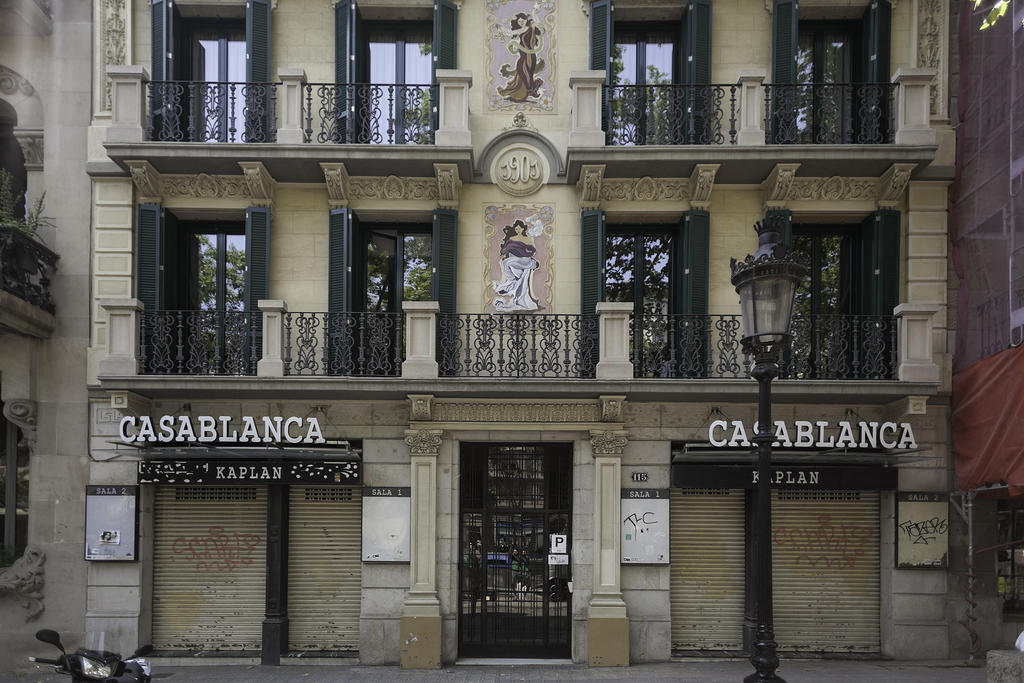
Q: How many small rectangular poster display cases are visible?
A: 4